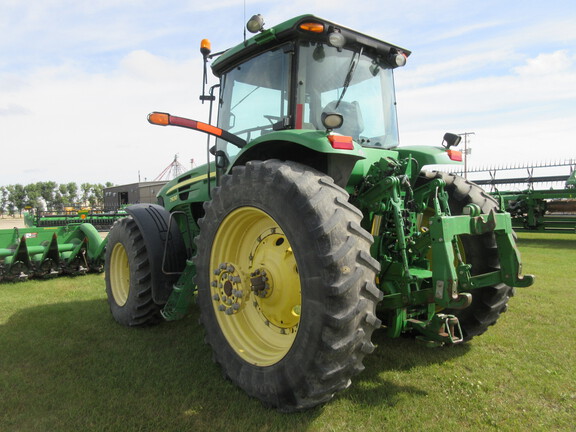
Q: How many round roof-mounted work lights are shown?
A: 3